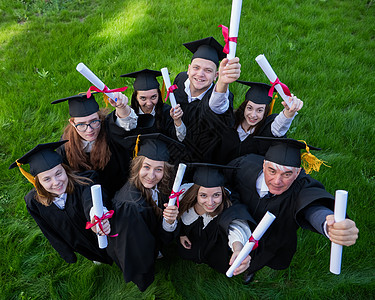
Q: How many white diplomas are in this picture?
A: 8